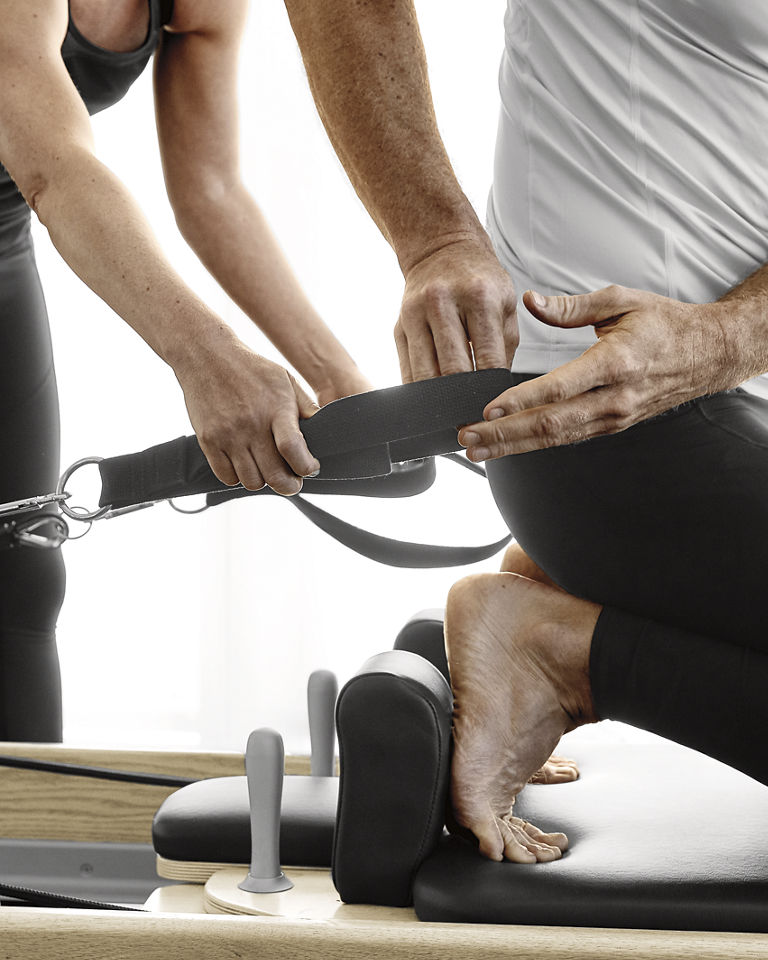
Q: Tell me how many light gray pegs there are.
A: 2